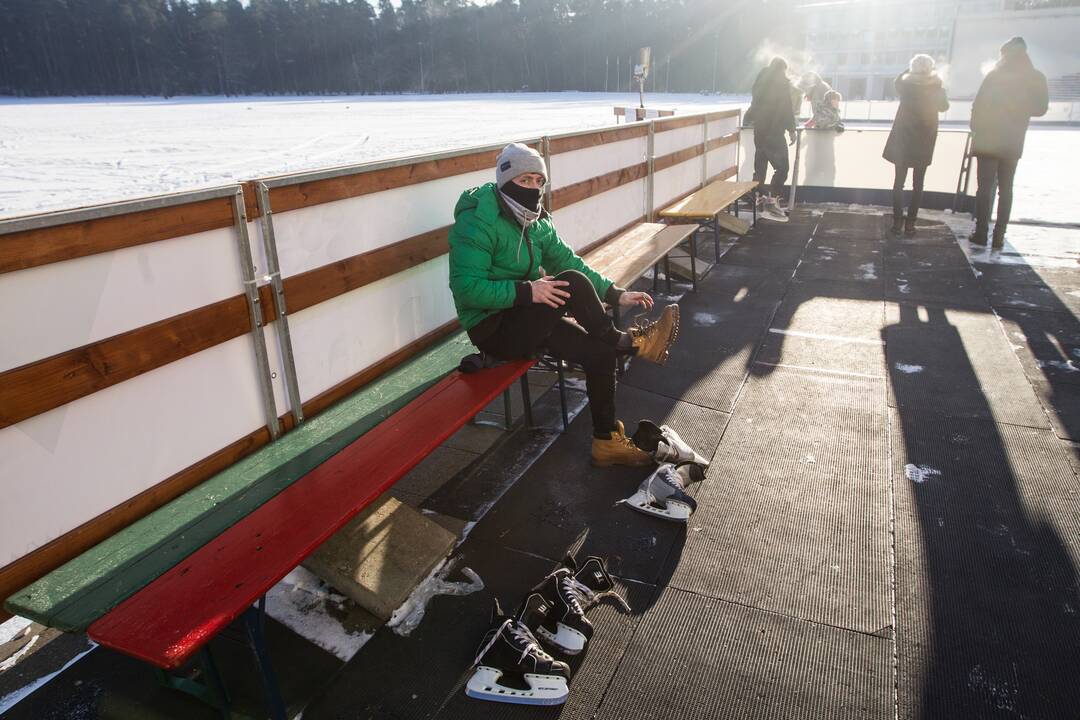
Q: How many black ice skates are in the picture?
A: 2